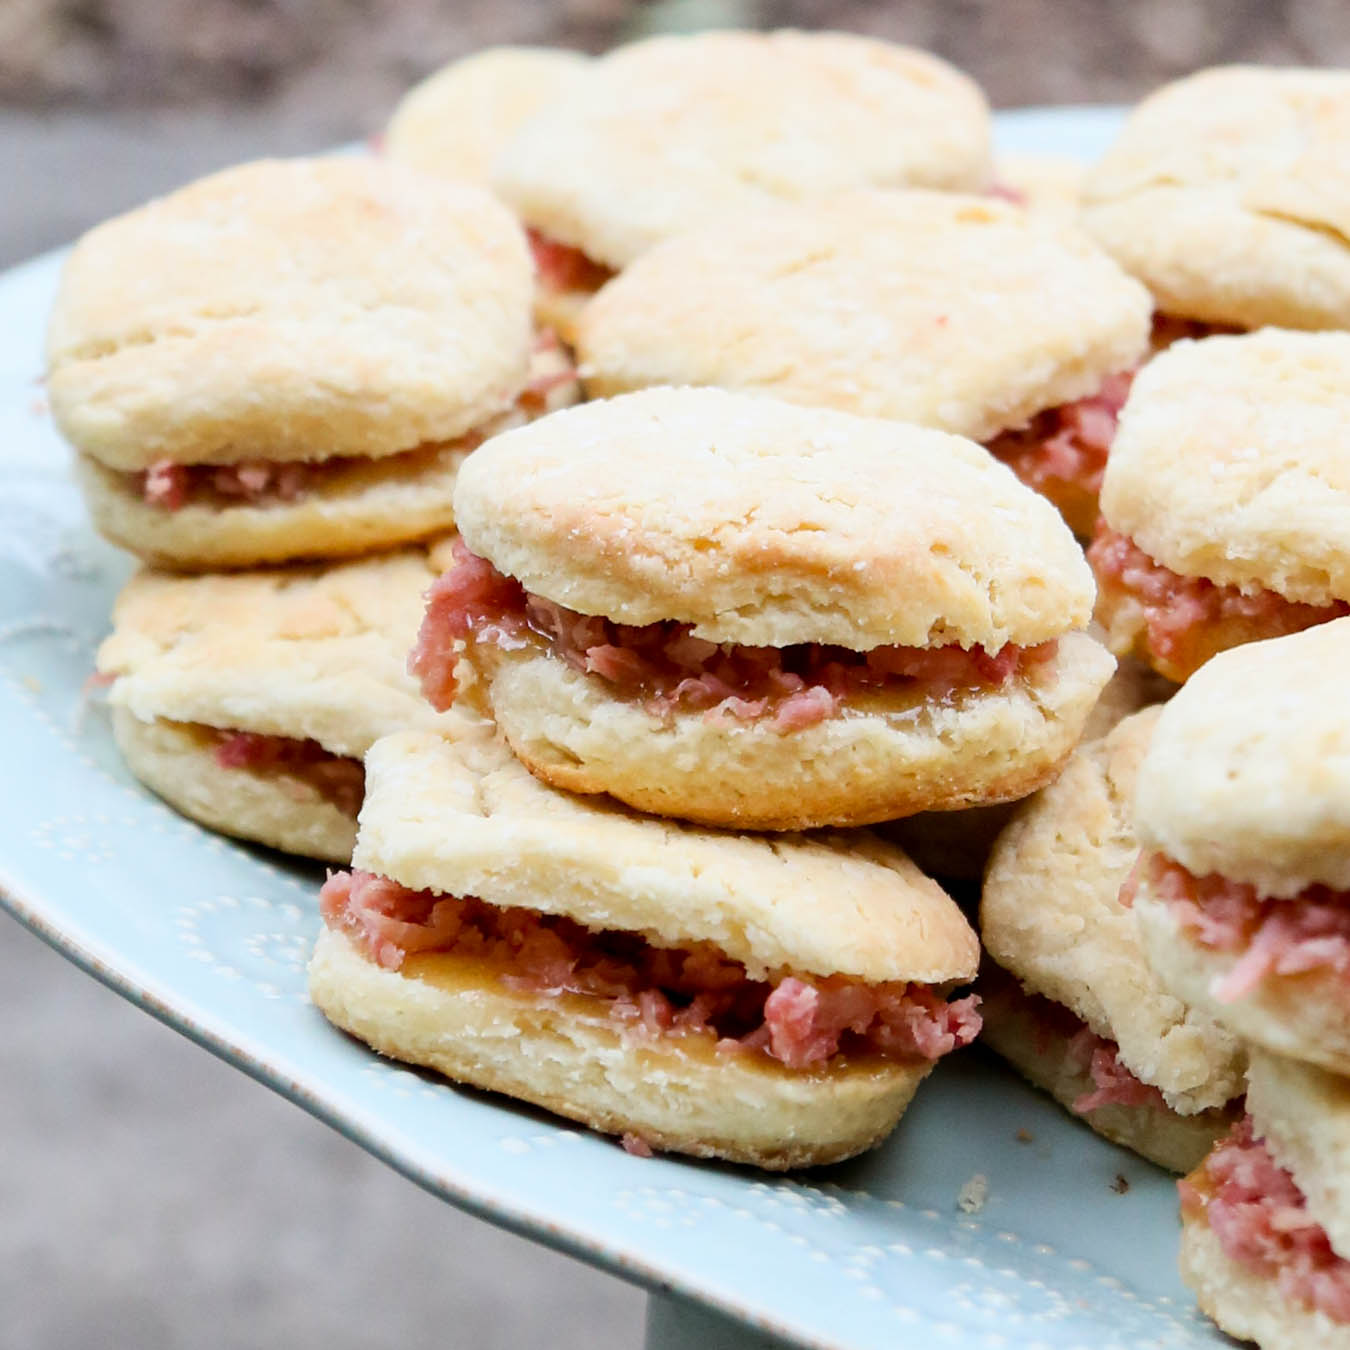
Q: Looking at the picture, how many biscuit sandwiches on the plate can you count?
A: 12